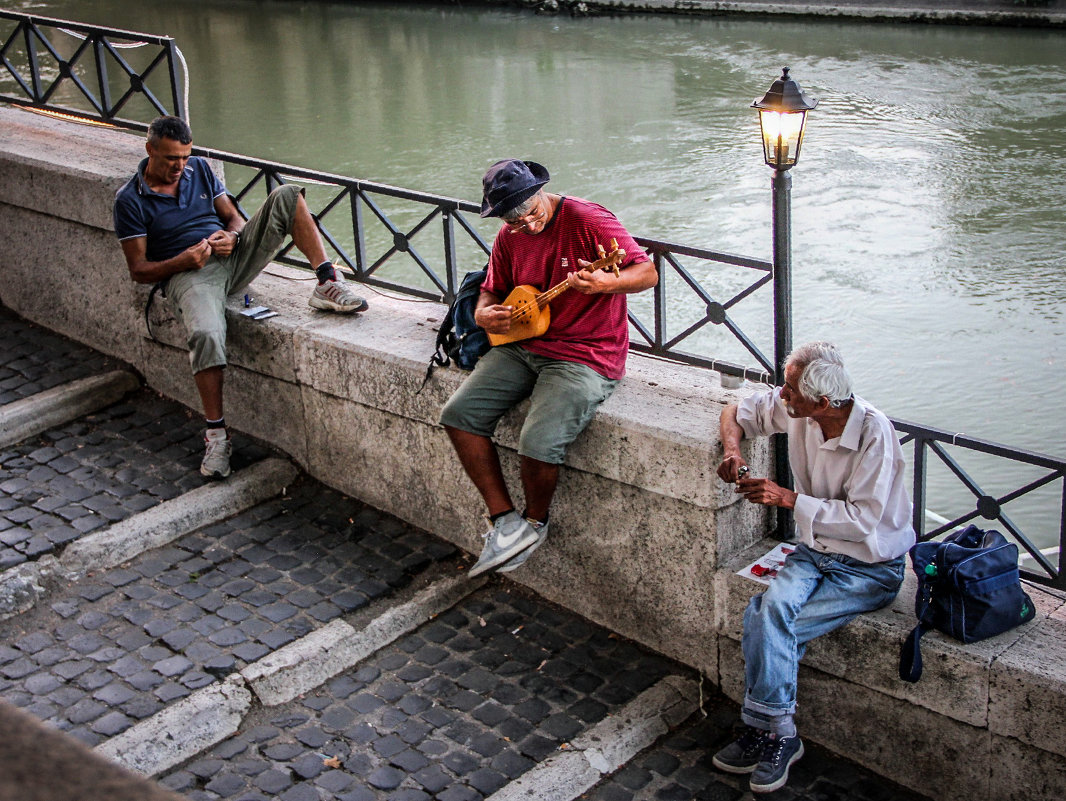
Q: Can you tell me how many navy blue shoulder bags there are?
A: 1